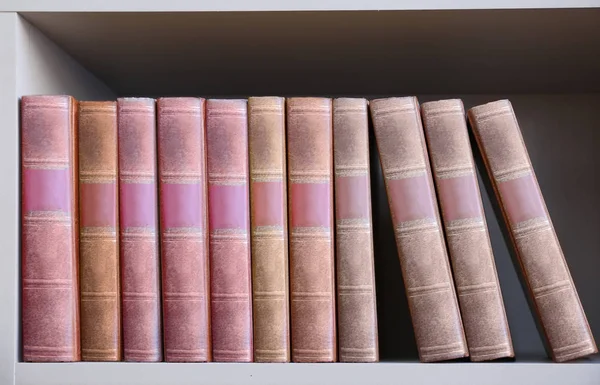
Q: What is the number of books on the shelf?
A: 11